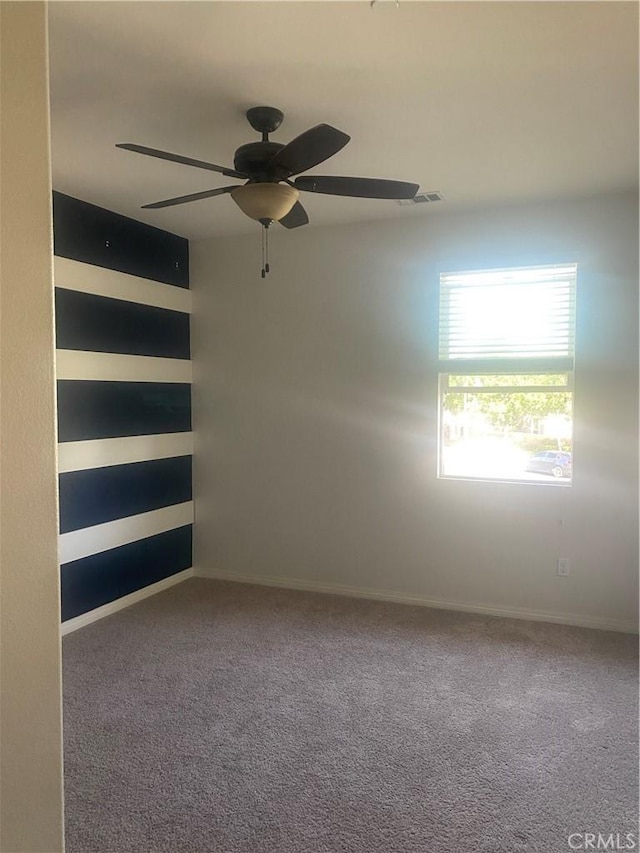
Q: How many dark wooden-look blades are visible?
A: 5